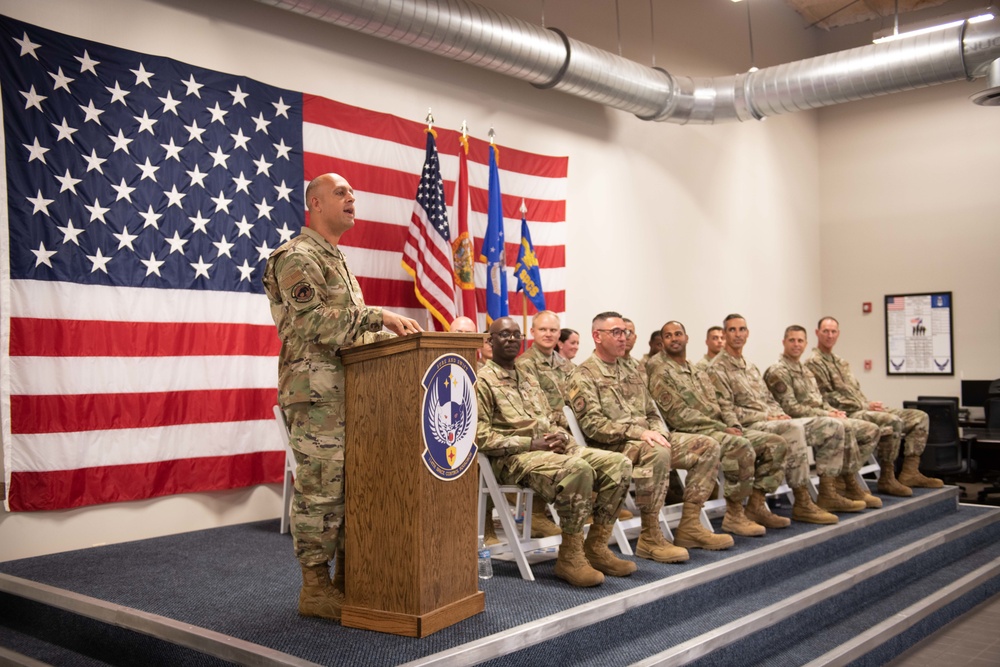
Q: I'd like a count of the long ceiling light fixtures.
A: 1